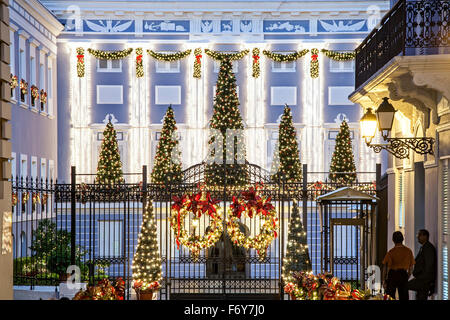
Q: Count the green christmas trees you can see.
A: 7